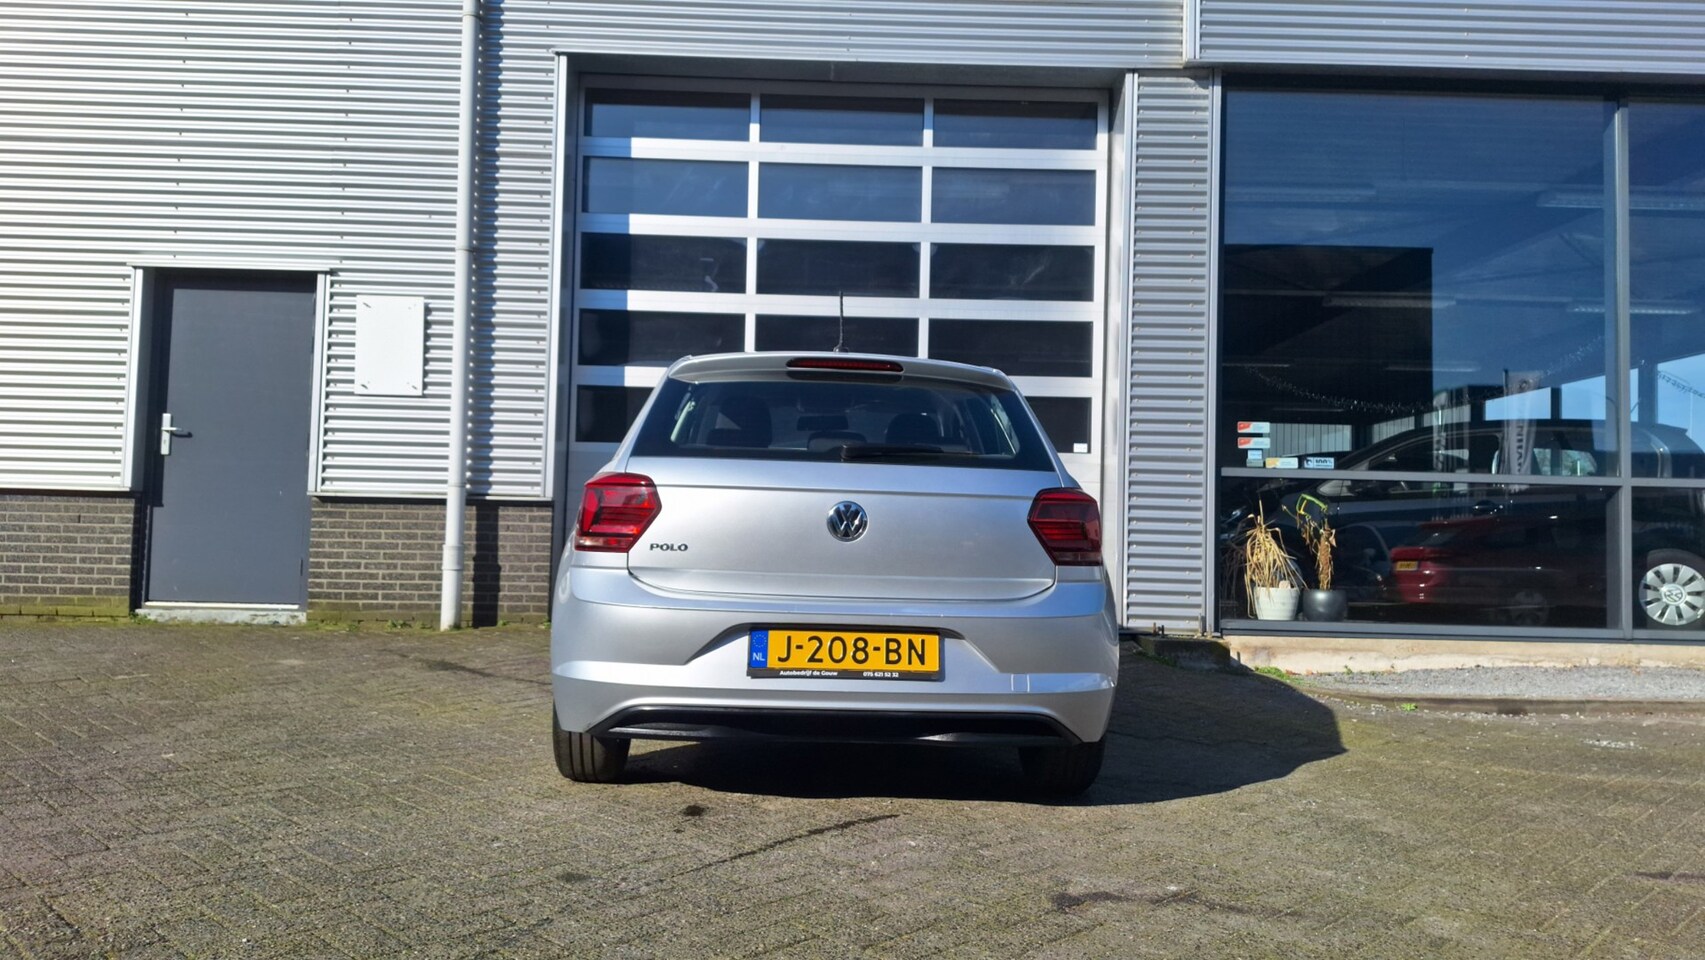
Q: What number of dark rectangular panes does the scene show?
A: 14